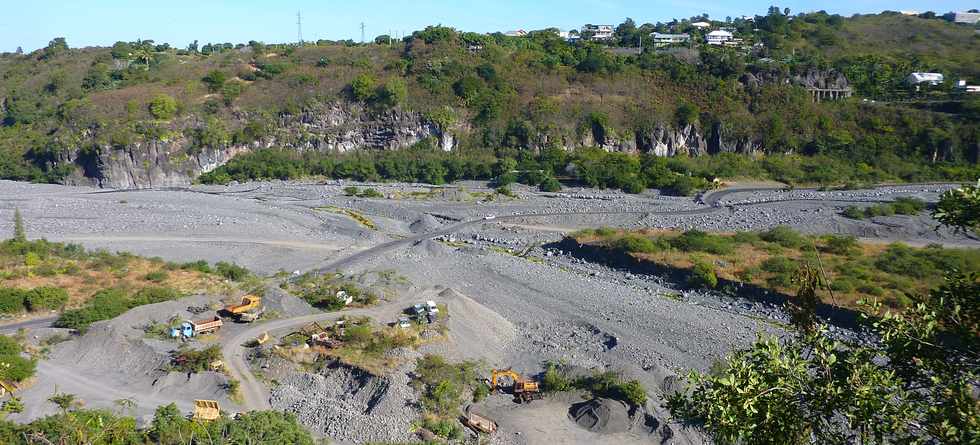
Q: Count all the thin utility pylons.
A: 2